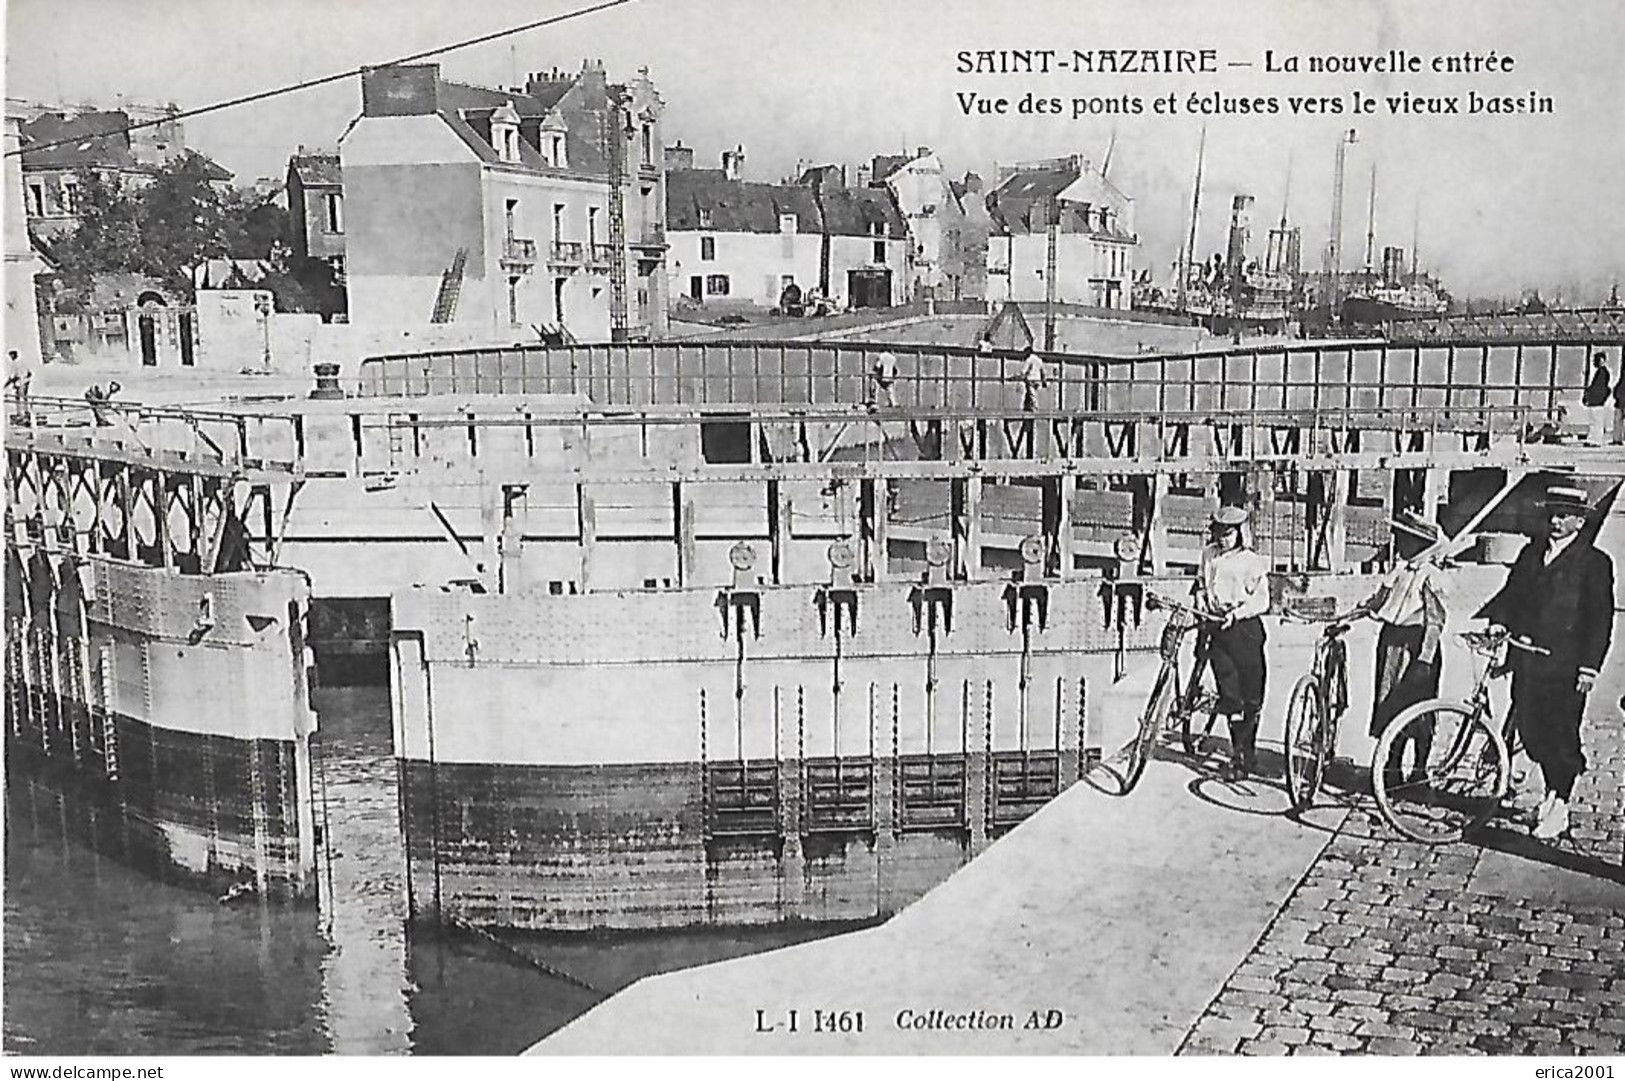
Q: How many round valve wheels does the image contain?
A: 5